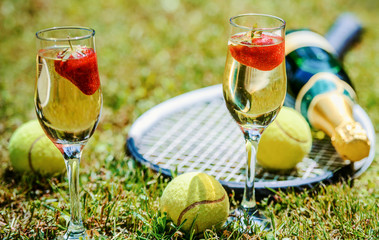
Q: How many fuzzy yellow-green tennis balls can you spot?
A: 3